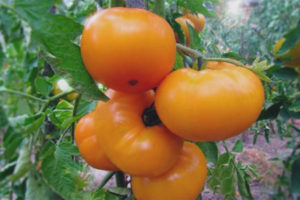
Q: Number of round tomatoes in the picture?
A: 5